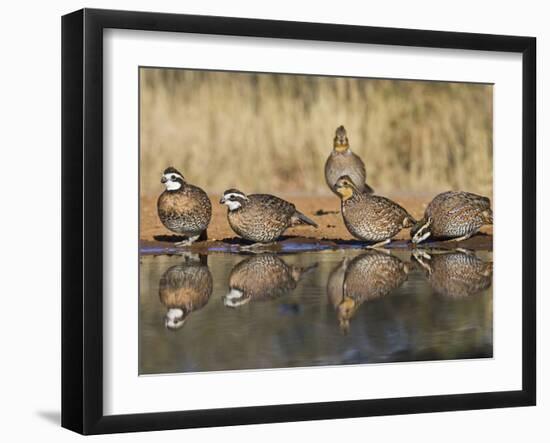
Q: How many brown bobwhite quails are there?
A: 5